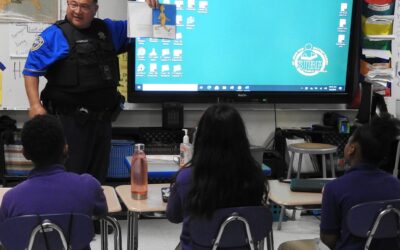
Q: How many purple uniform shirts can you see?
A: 3